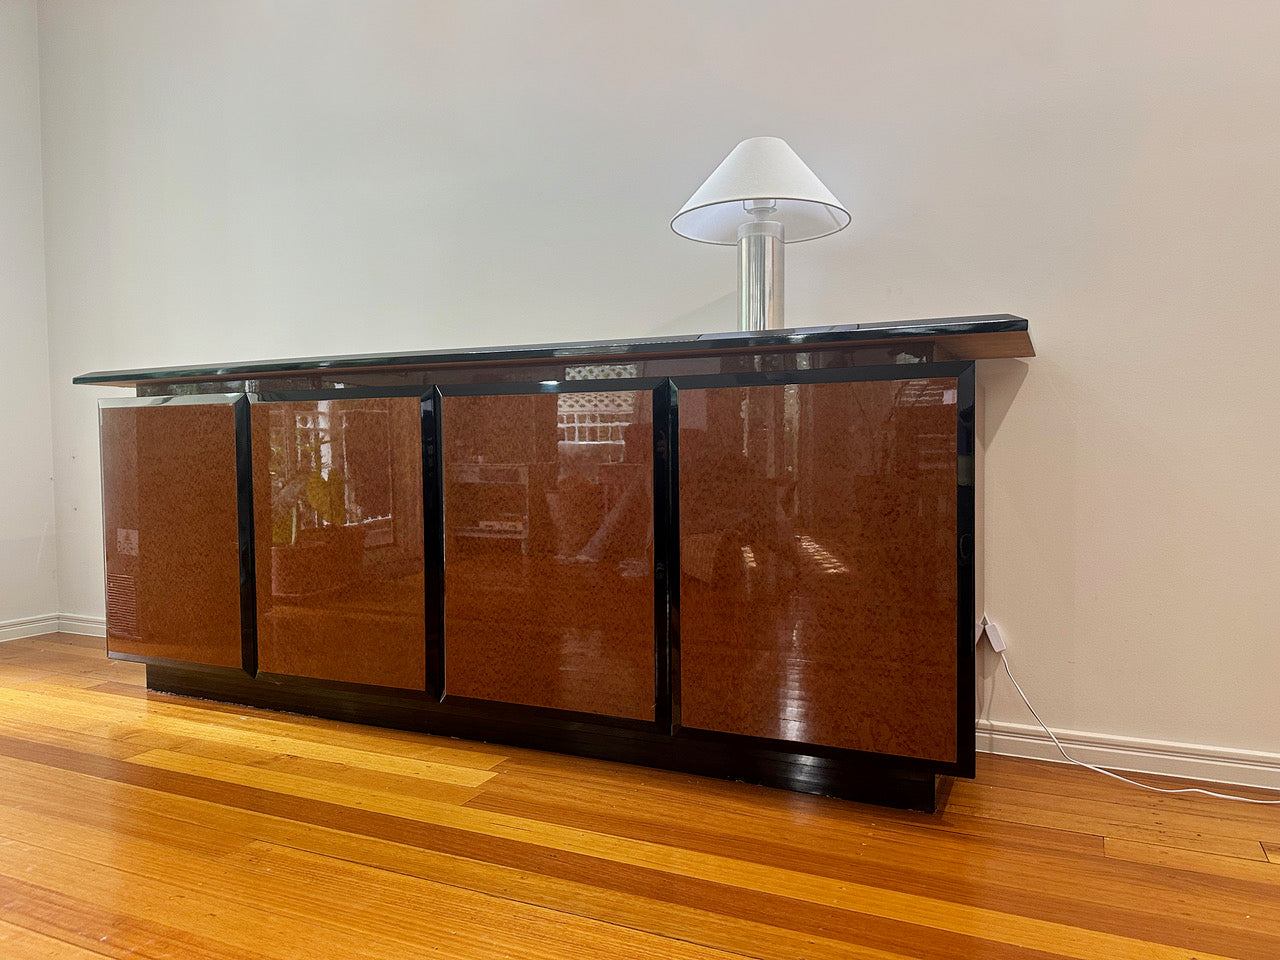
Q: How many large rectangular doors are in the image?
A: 4